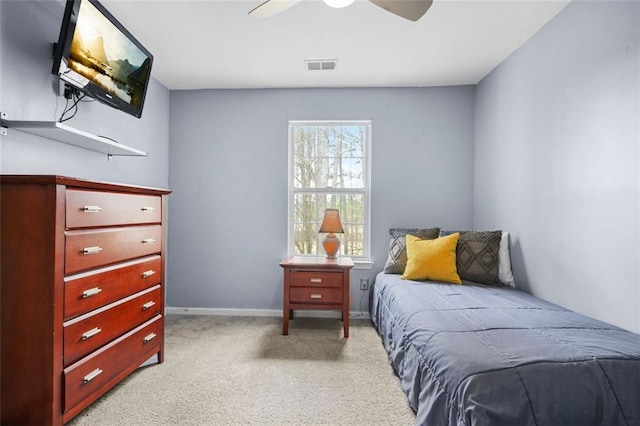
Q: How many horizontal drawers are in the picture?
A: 7